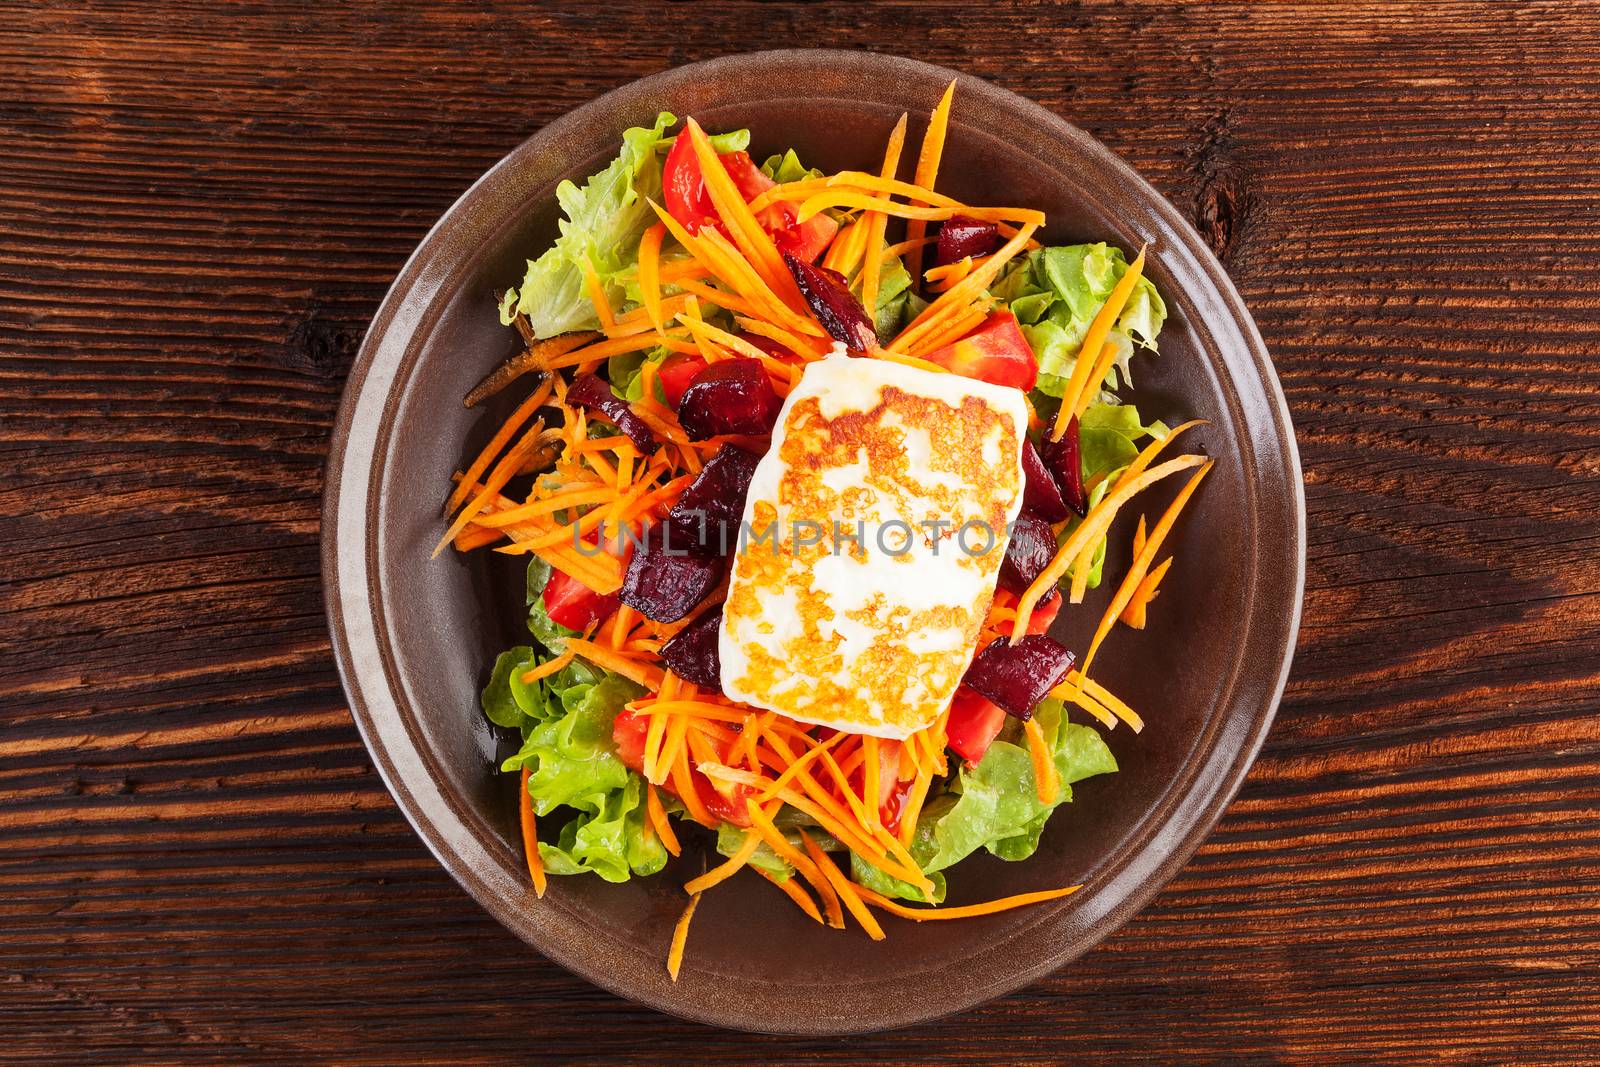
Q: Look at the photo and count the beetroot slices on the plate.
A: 11